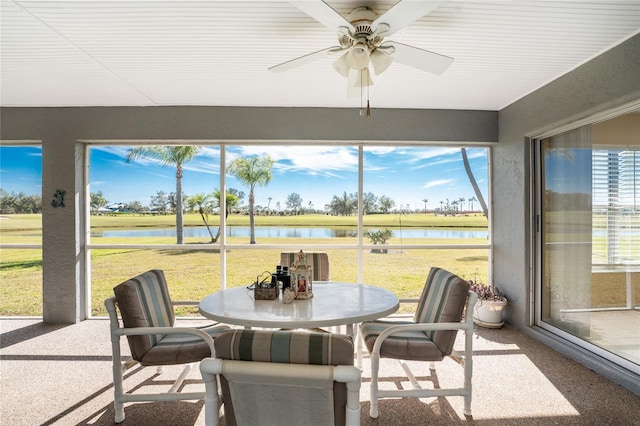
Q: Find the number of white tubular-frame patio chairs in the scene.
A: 4